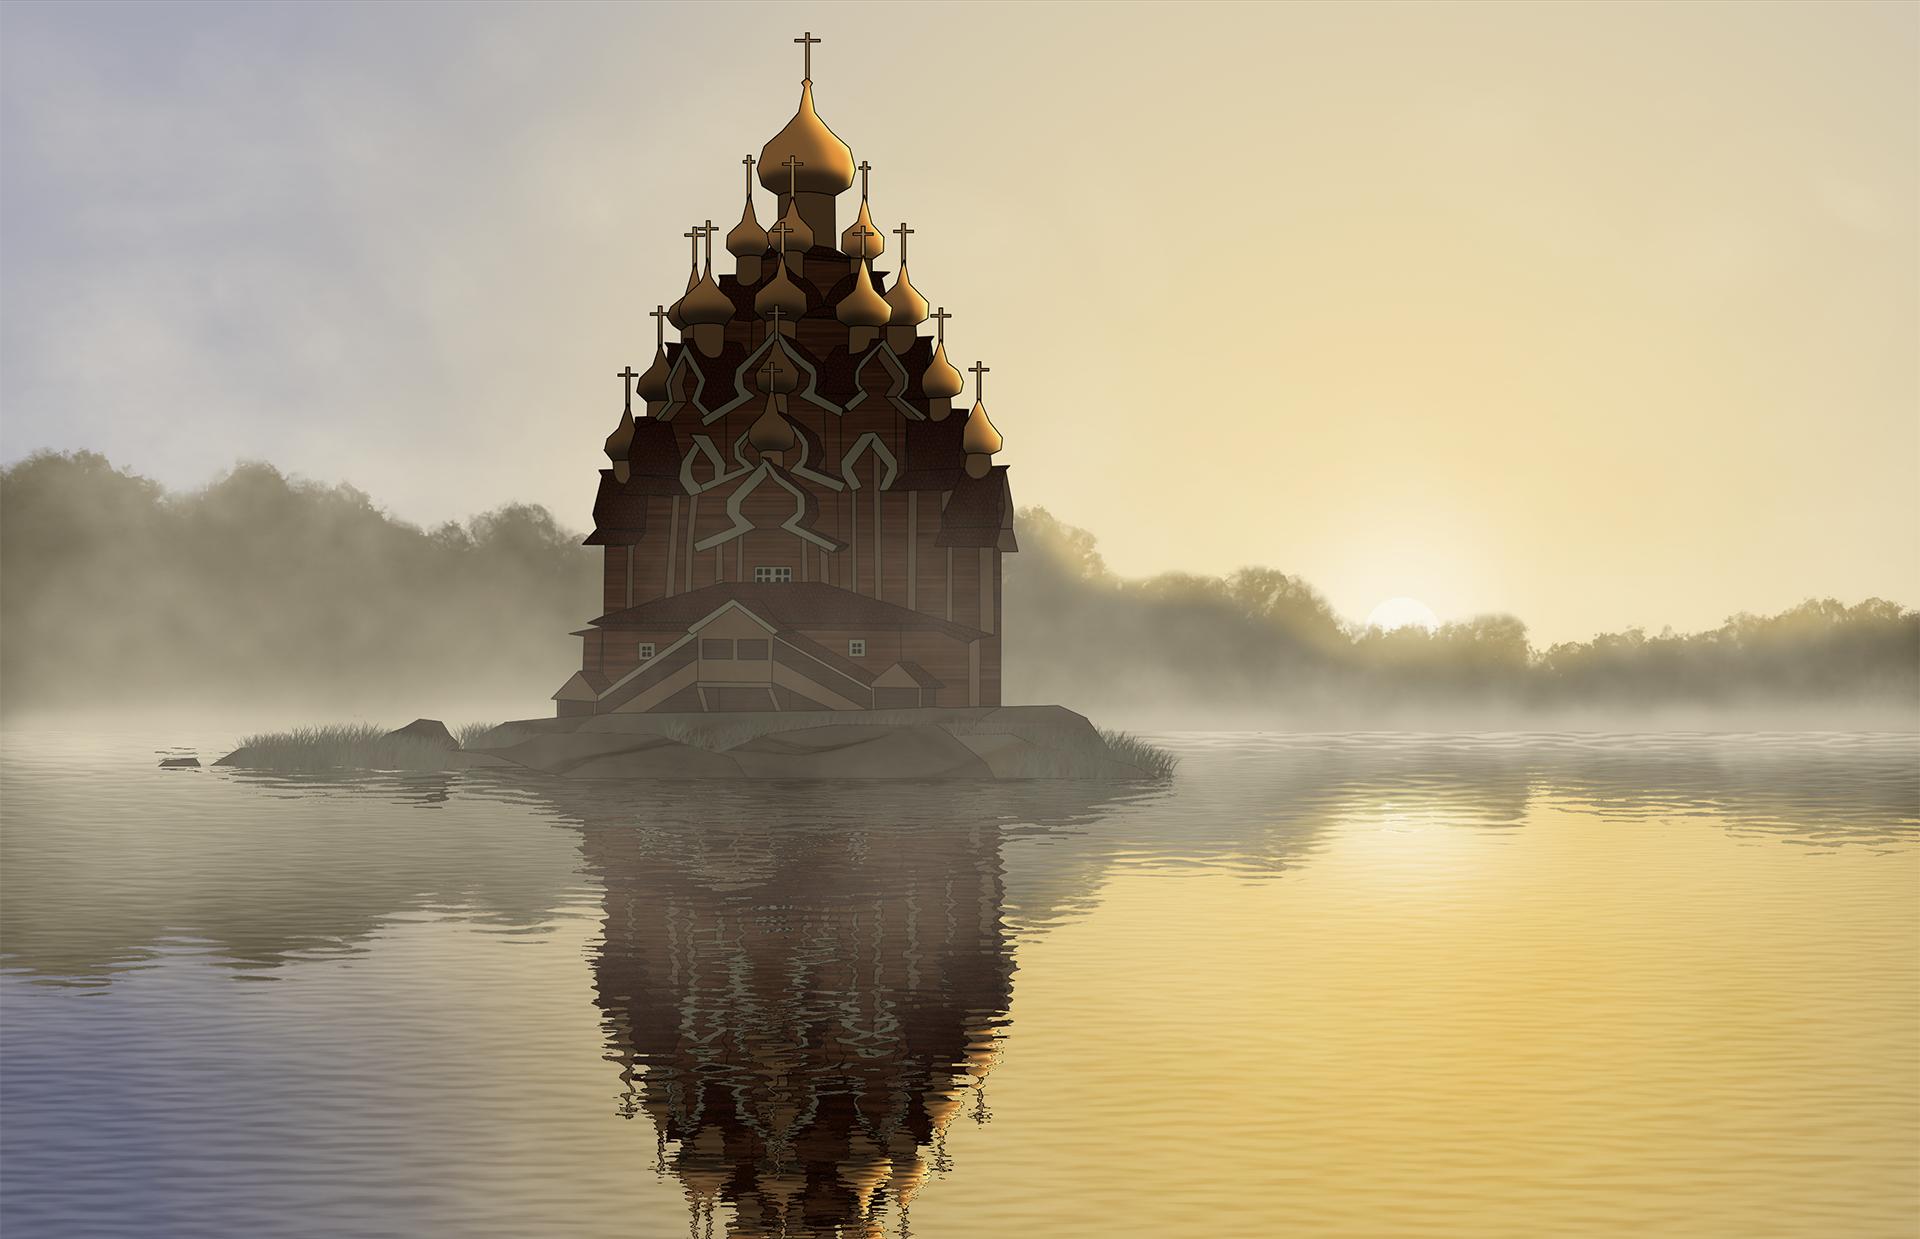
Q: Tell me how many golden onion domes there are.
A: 15